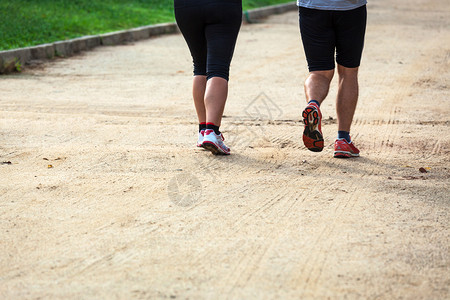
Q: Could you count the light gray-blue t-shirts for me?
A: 1